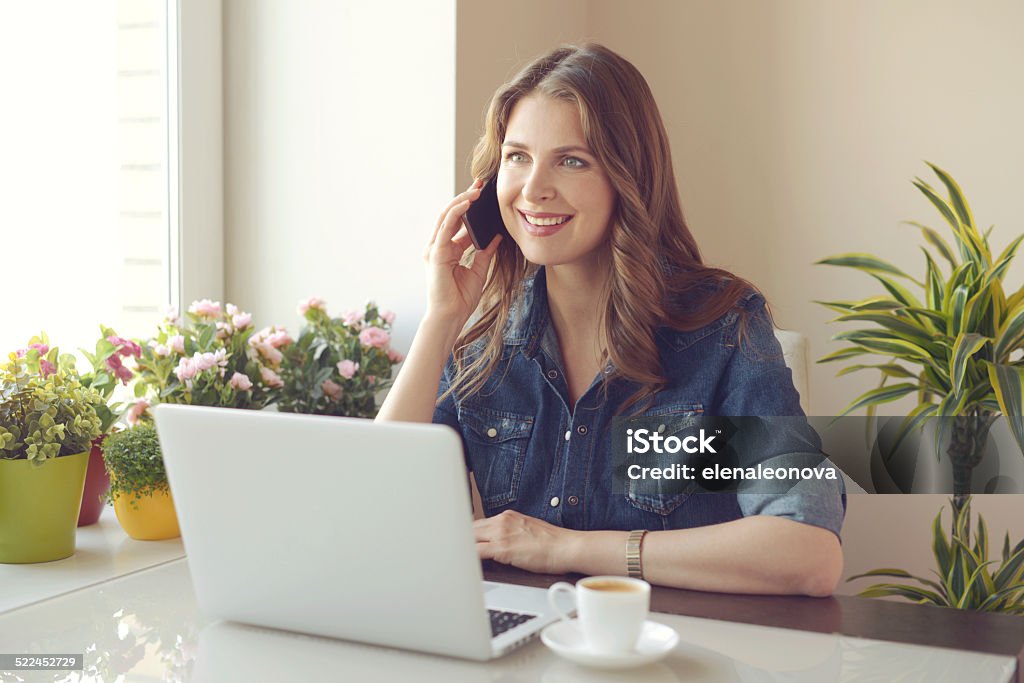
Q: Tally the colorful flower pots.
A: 3